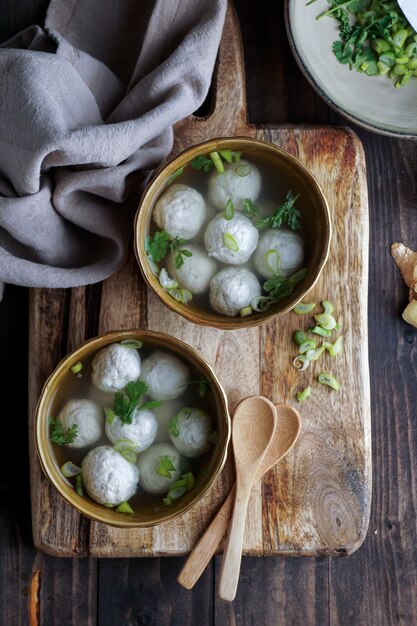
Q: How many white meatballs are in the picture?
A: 13